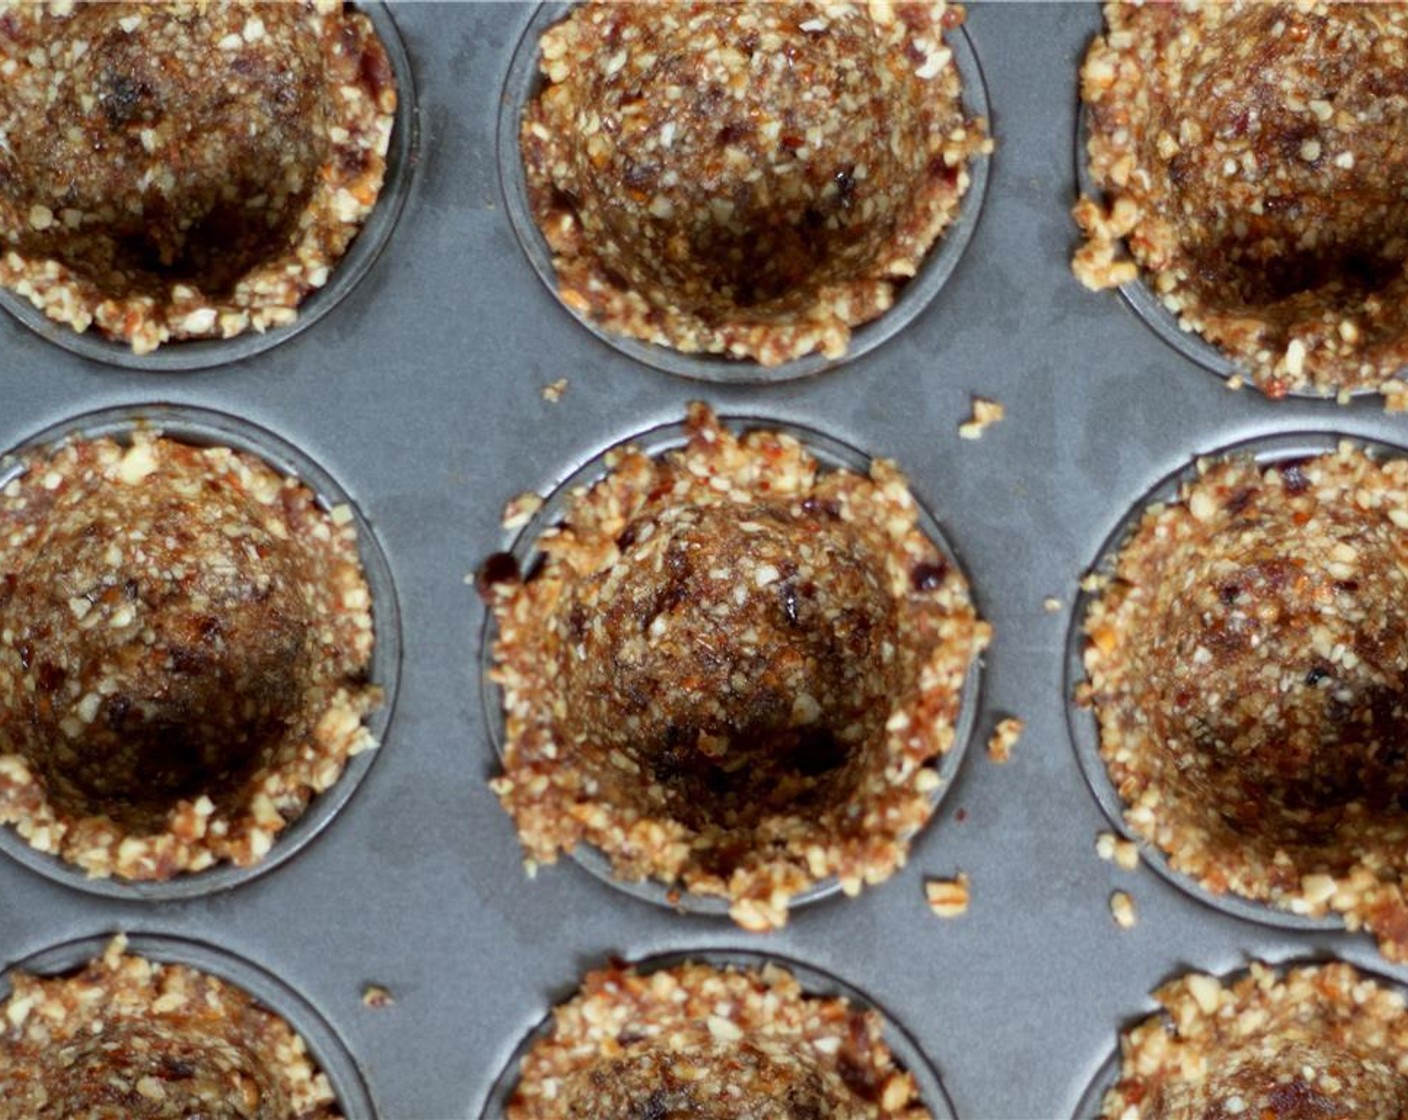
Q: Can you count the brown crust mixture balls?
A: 9